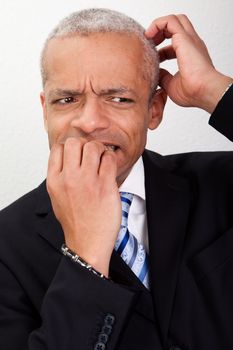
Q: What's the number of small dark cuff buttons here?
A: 4